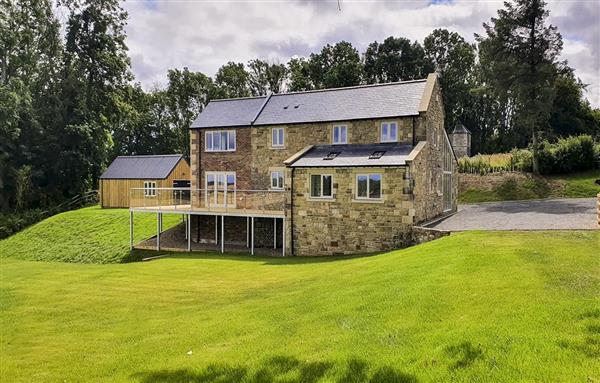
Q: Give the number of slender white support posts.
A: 11